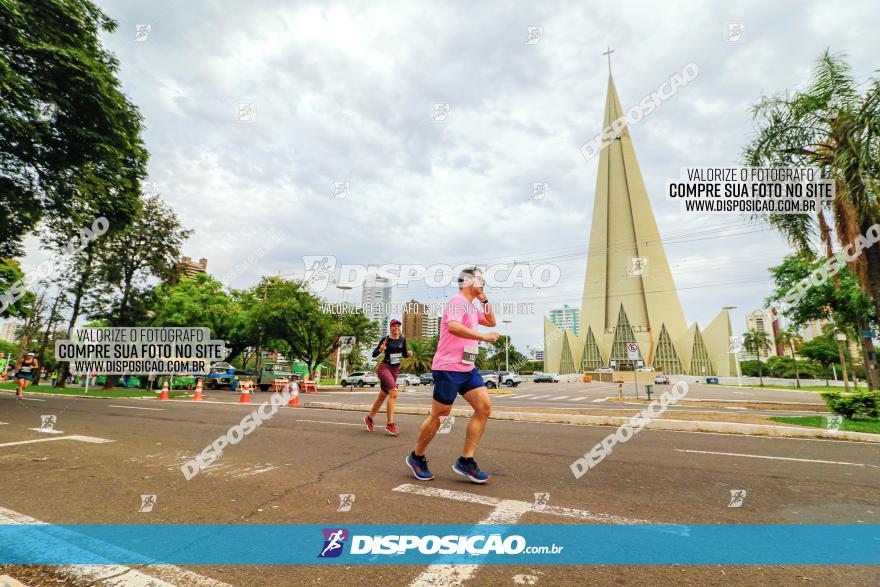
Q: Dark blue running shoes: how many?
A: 2